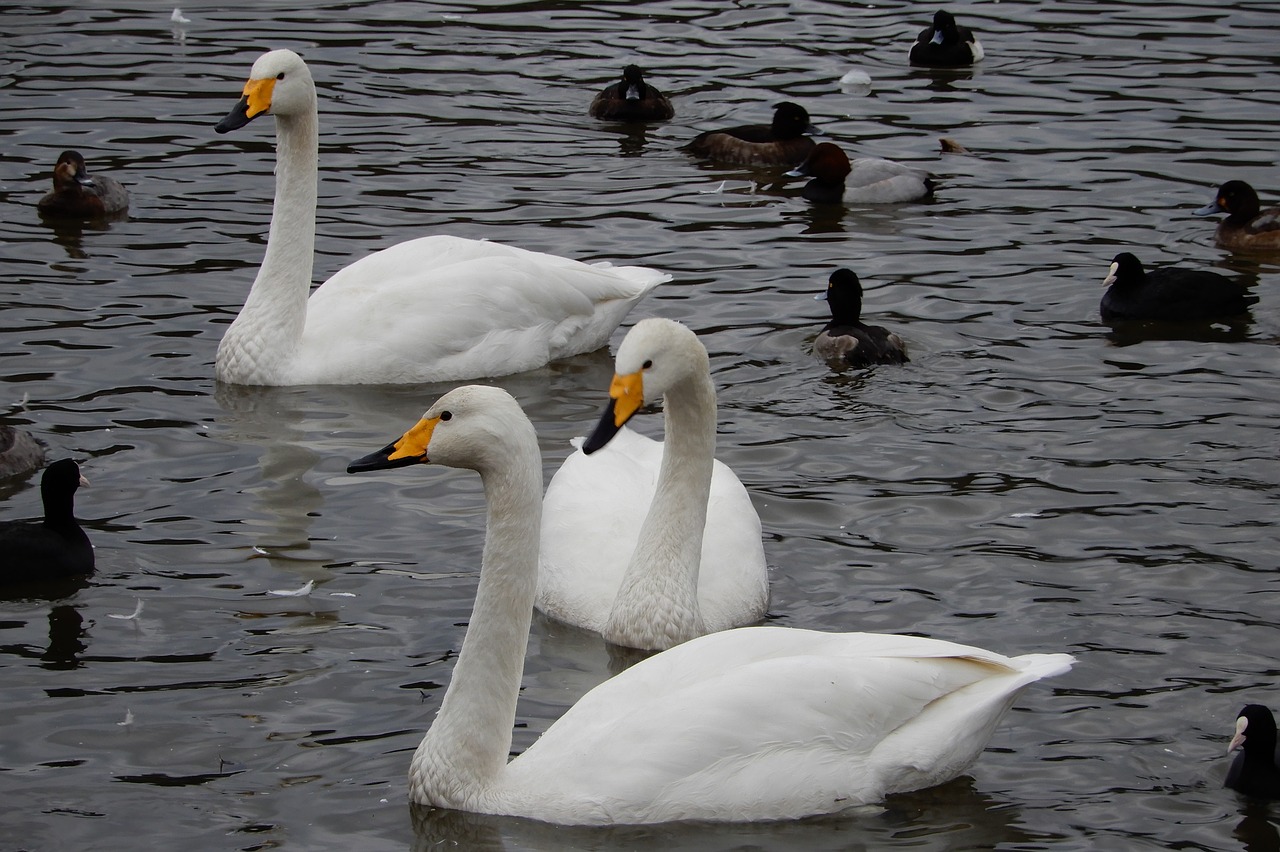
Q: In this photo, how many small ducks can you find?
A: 11